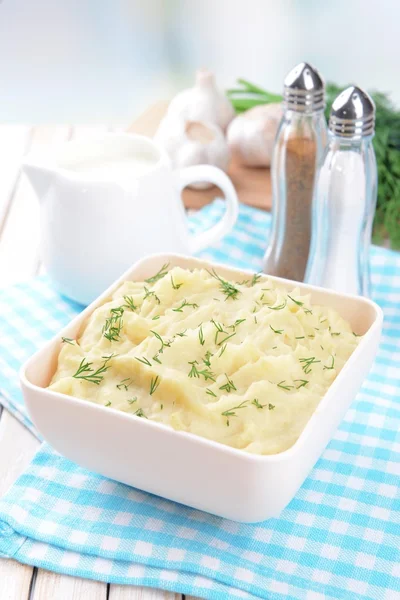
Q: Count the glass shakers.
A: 2